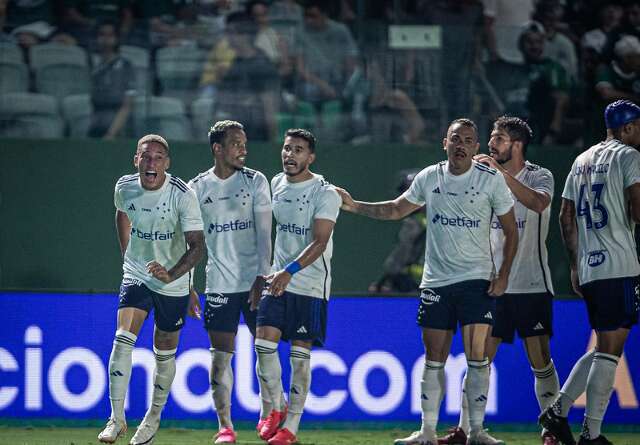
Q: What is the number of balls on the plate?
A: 0